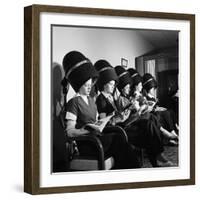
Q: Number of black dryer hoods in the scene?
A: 5